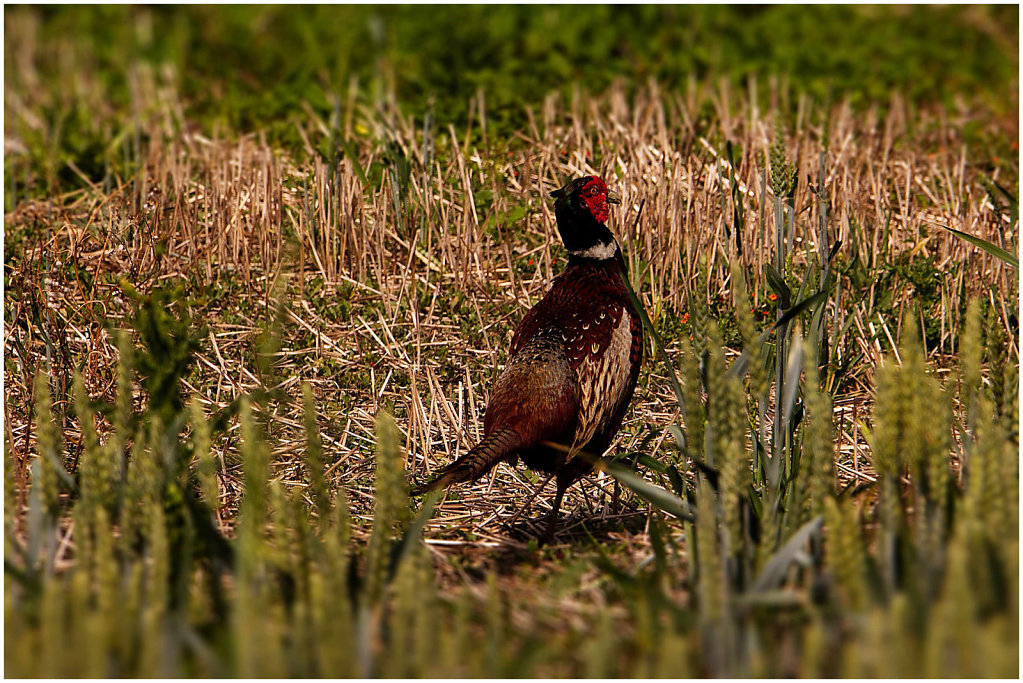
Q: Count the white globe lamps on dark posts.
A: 0